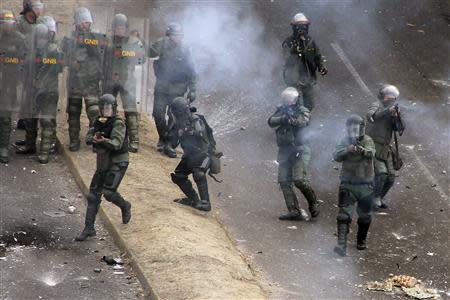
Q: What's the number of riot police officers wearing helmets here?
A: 13